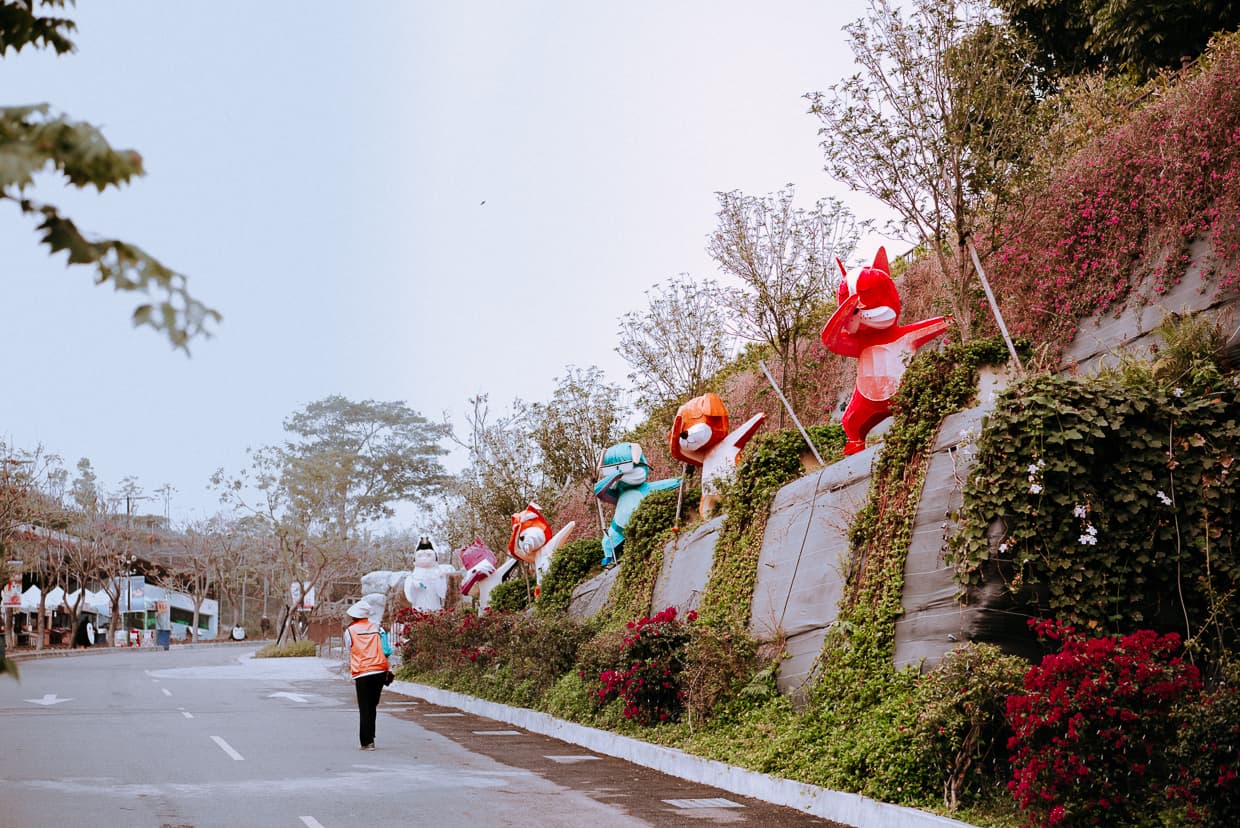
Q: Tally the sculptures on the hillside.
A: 6